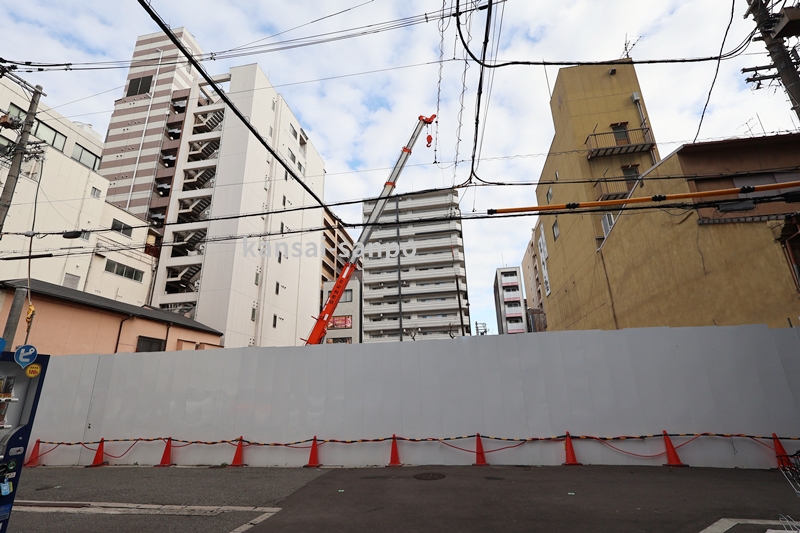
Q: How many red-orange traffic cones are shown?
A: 10